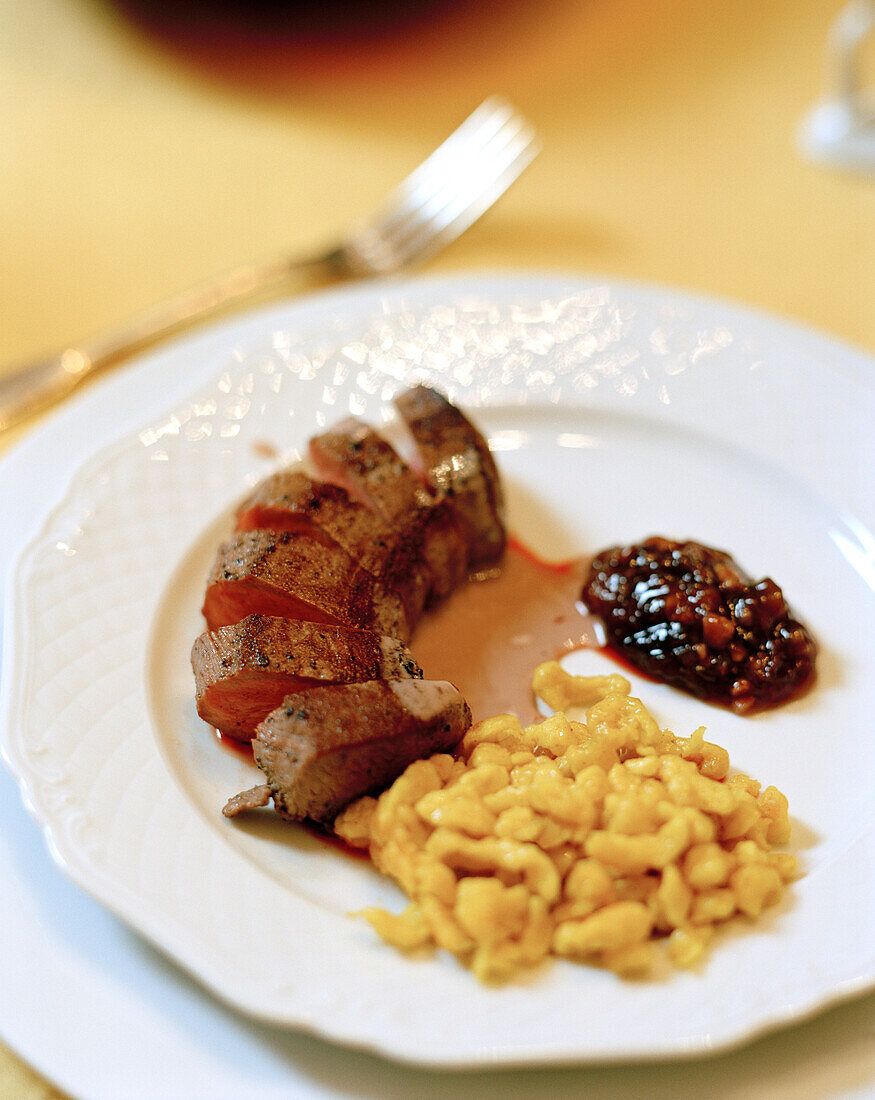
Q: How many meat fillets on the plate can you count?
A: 6